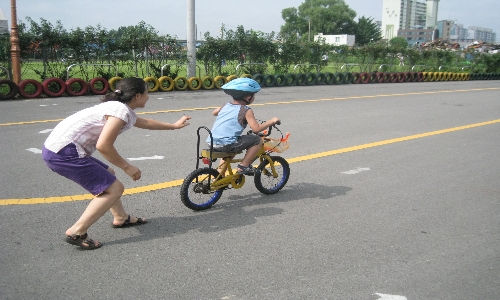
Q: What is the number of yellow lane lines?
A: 2